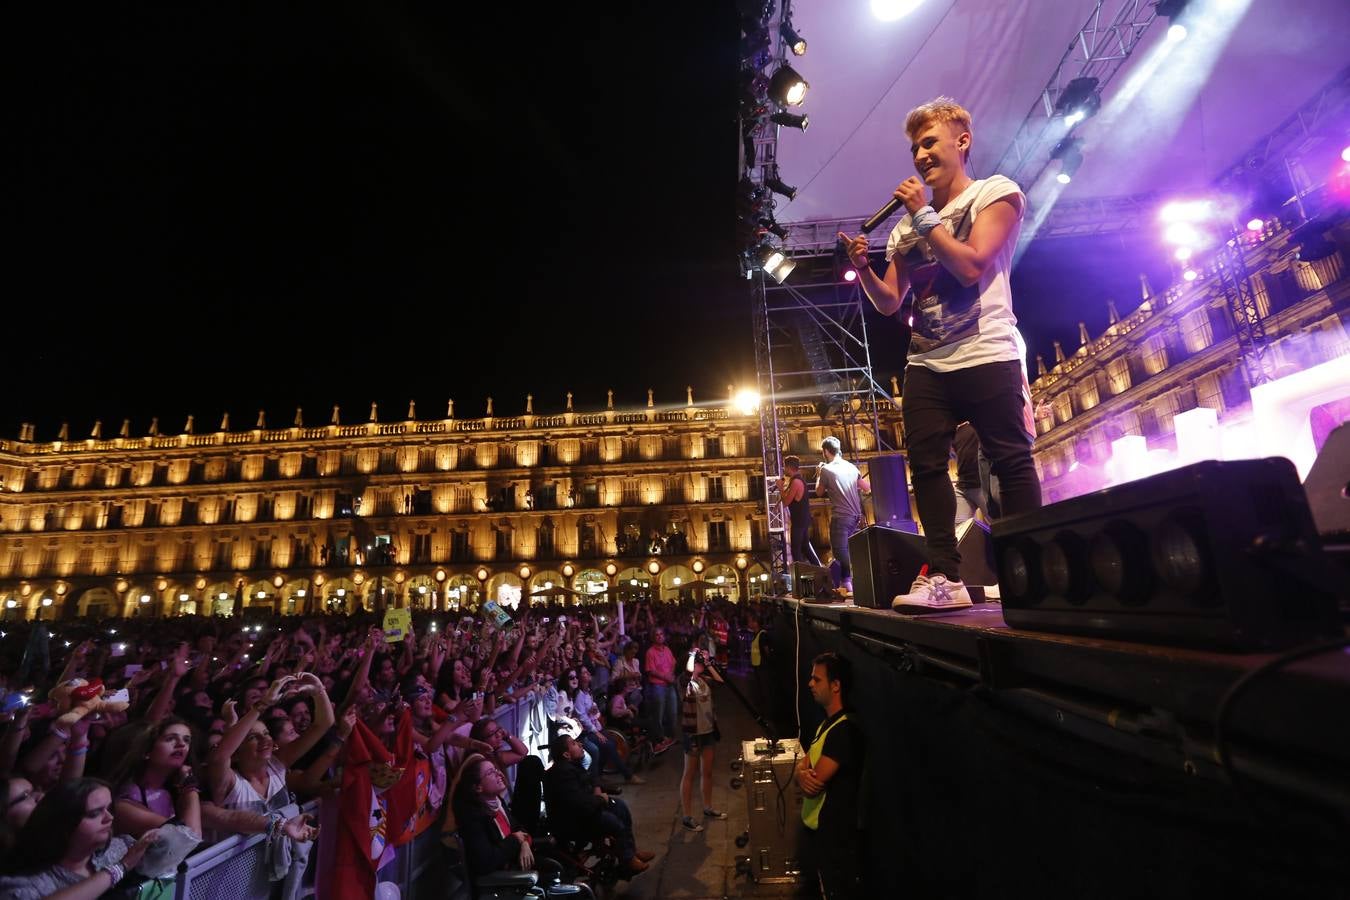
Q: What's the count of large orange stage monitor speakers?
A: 0